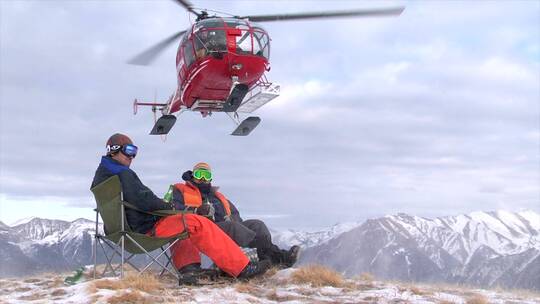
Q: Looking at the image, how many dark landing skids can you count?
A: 3